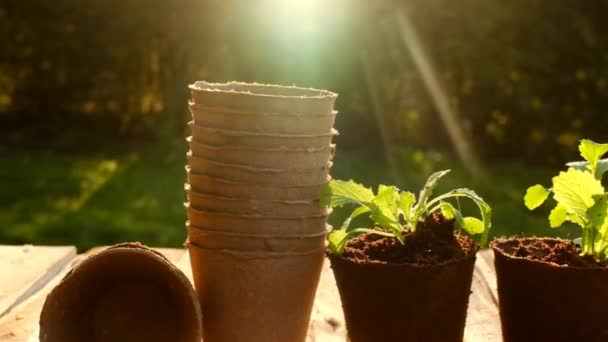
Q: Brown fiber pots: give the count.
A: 13